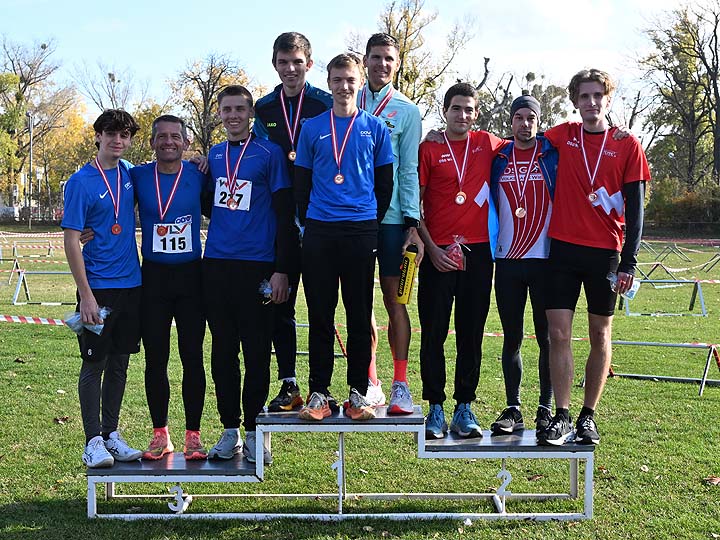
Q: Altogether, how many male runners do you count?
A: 9